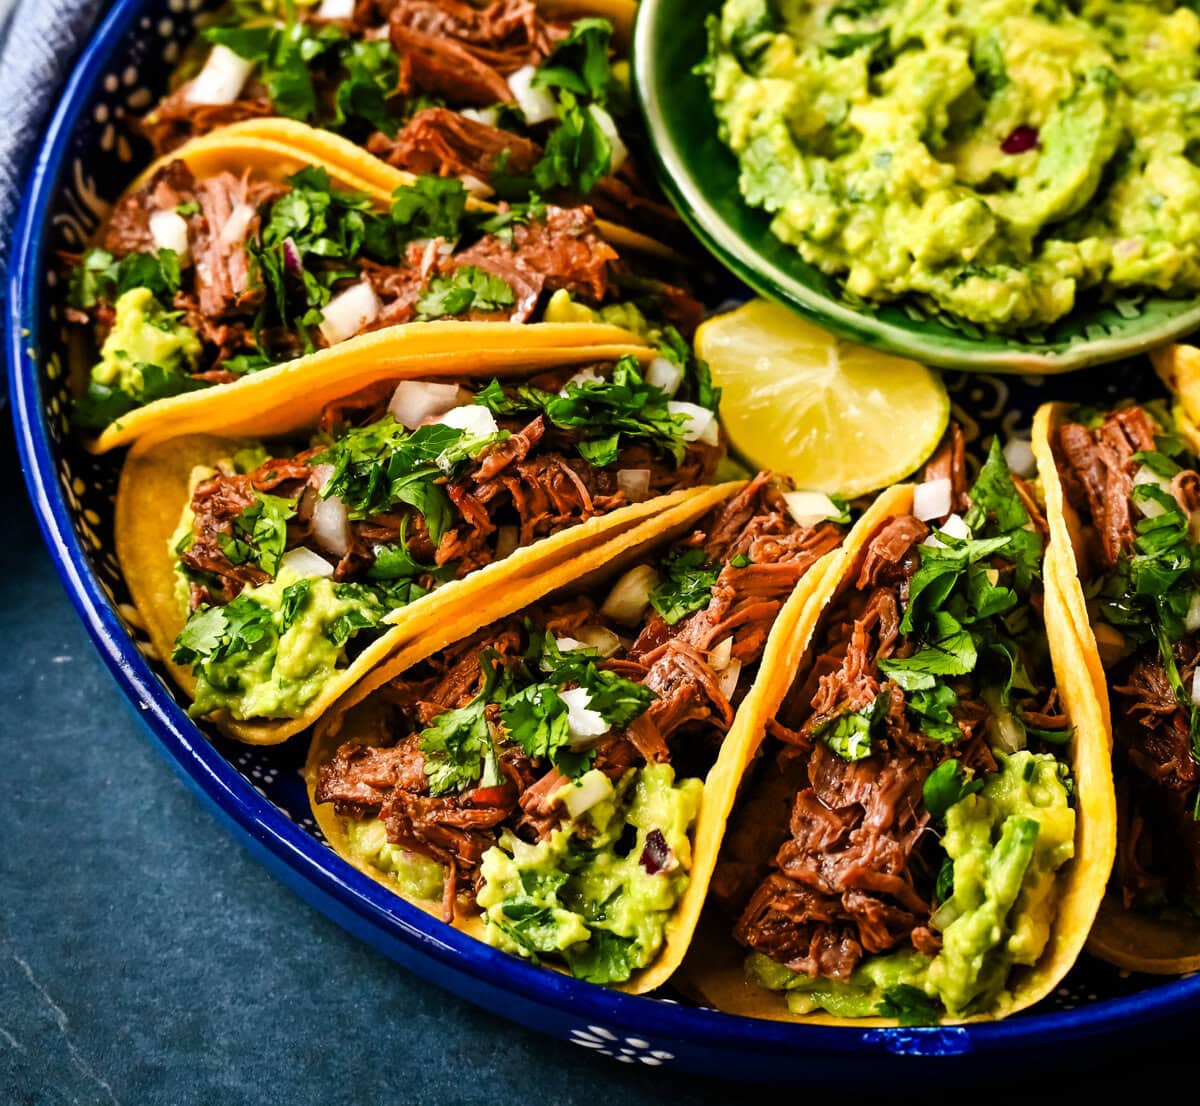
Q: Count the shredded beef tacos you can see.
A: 6